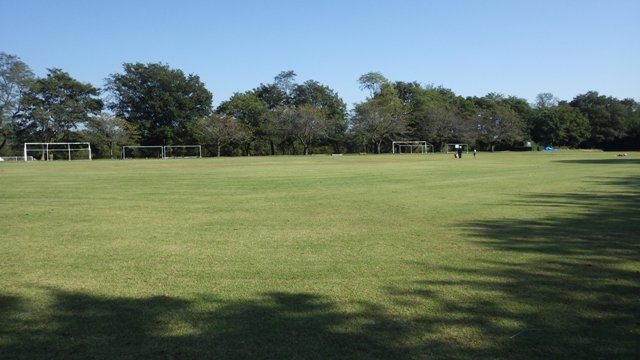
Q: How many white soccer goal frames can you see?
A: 5